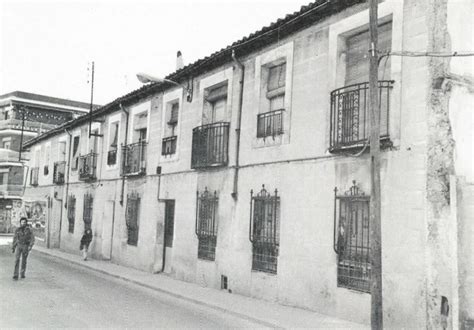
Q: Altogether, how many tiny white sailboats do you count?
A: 0